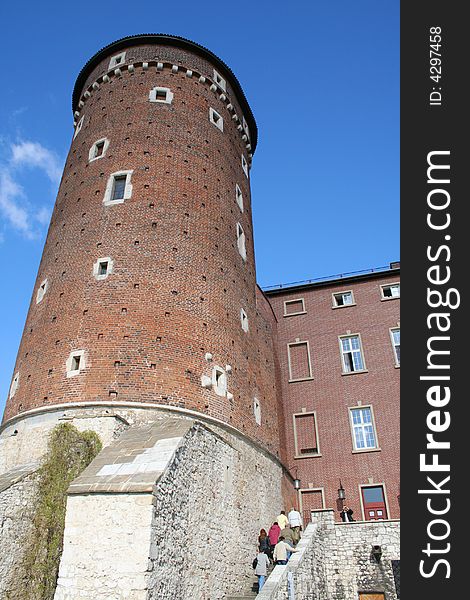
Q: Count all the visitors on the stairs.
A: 7